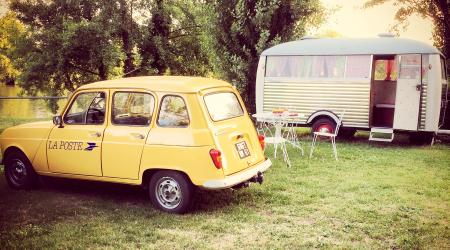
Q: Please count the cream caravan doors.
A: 1